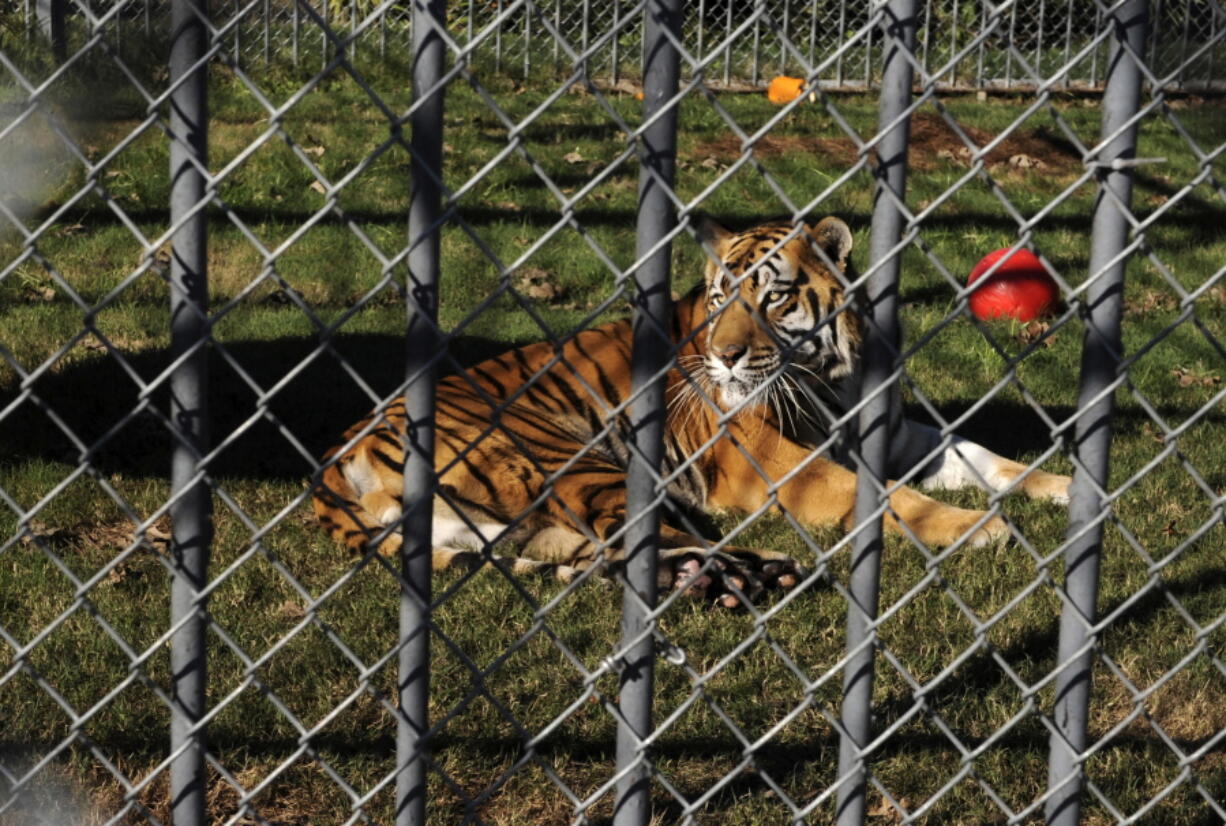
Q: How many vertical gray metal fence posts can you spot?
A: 5